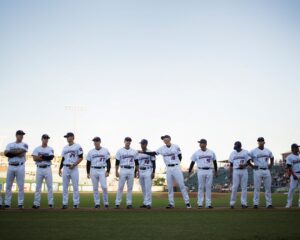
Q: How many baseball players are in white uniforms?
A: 11